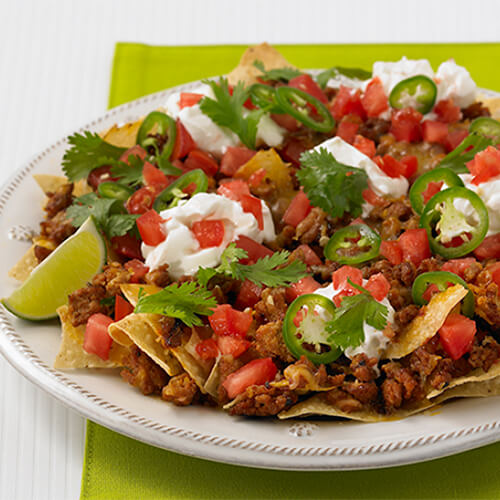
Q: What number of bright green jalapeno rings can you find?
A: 12